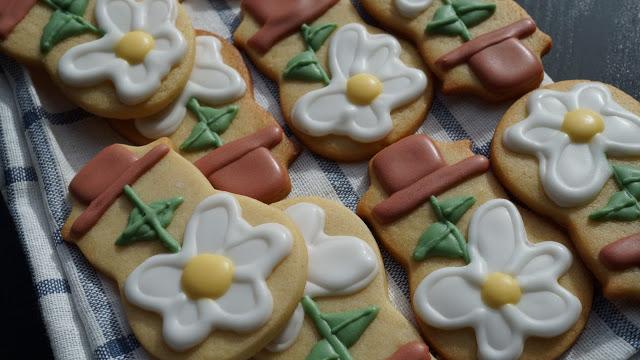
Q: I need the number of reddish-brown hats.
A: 8